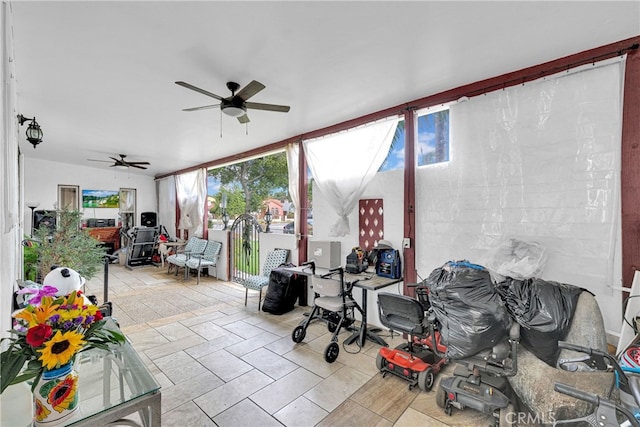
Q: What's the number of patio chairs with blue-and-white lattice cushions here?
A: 3